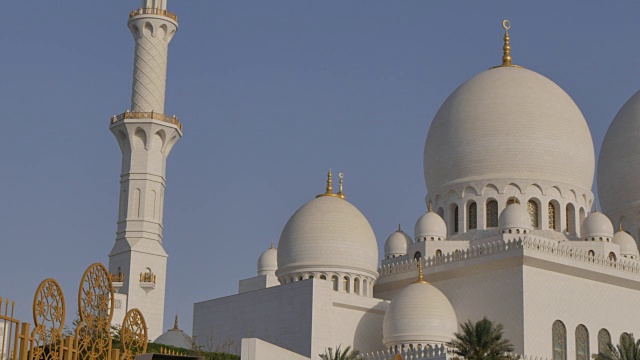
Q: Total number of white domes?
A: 11